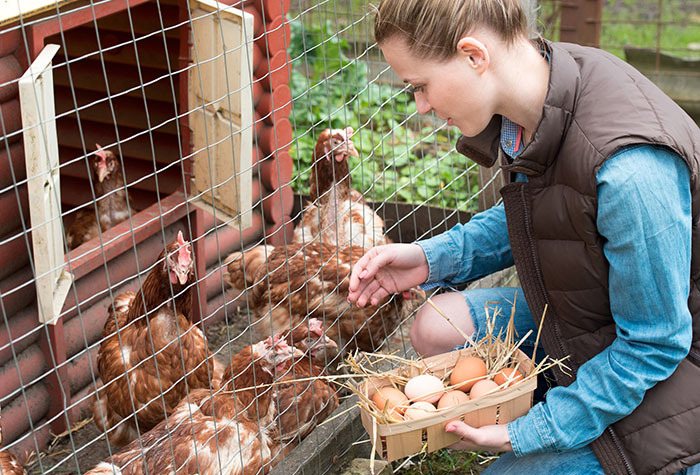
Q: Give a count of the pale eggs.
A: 2